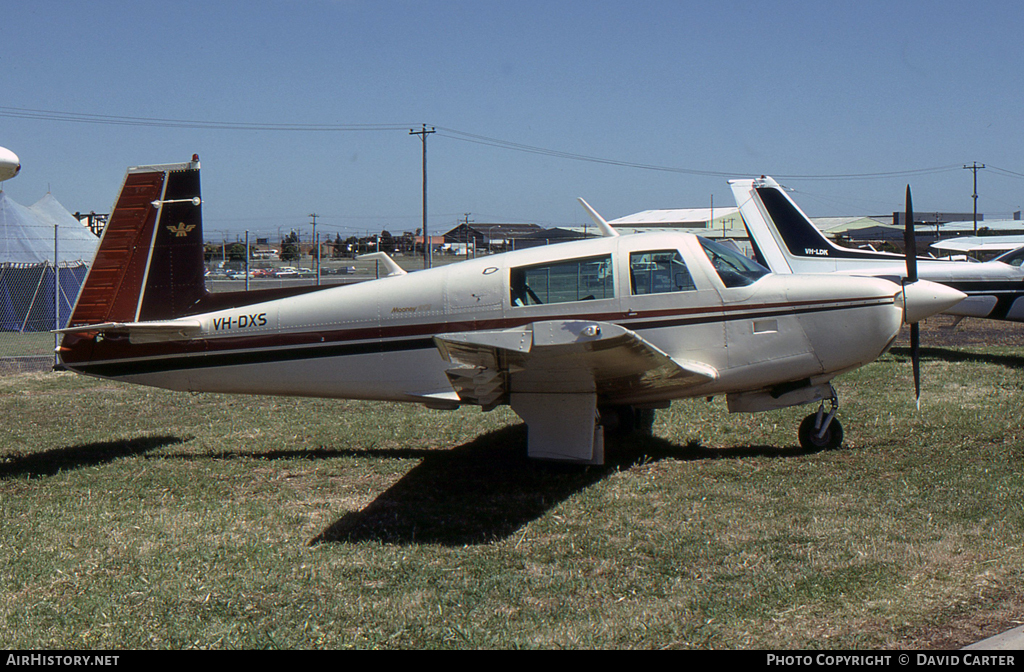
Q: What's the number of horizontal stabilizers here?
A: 1